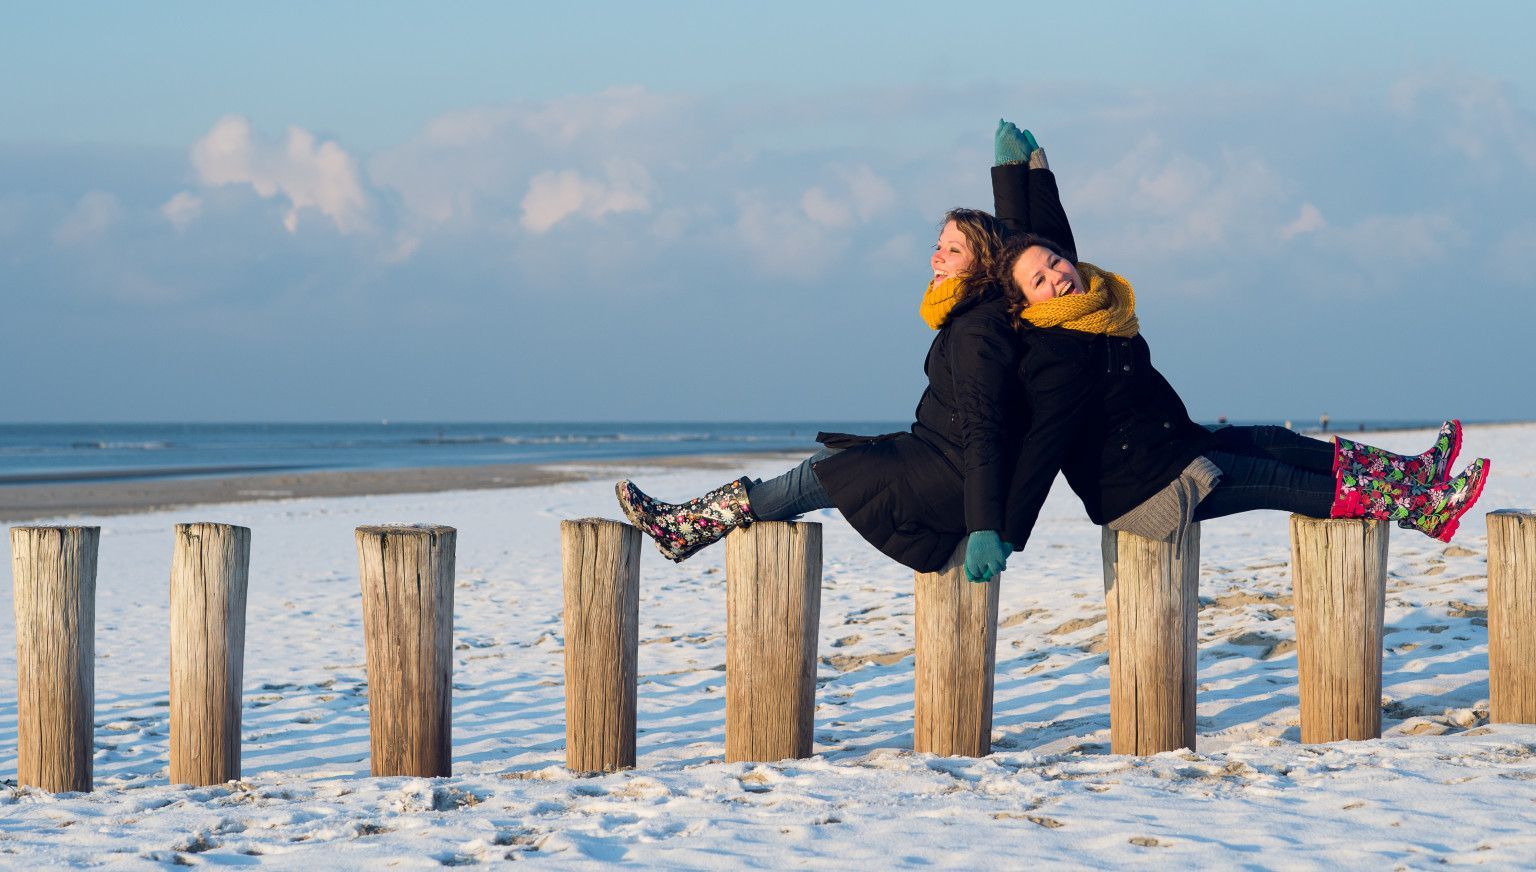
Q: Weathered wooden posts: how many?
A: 9